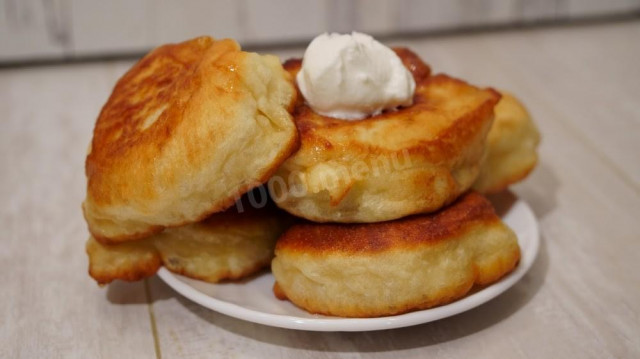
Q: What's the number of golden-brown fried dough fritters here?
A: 5